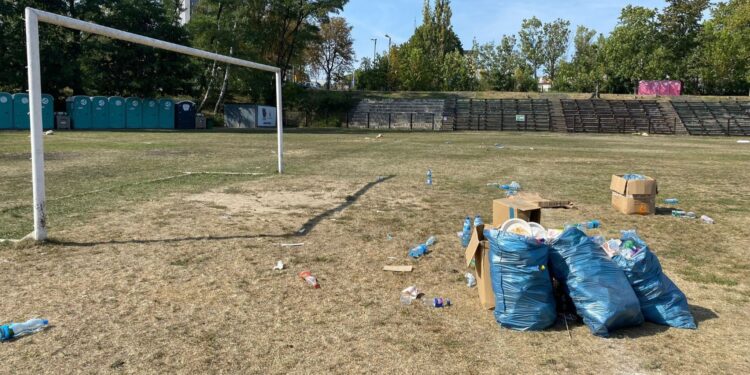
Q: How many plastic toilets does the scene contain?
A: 10